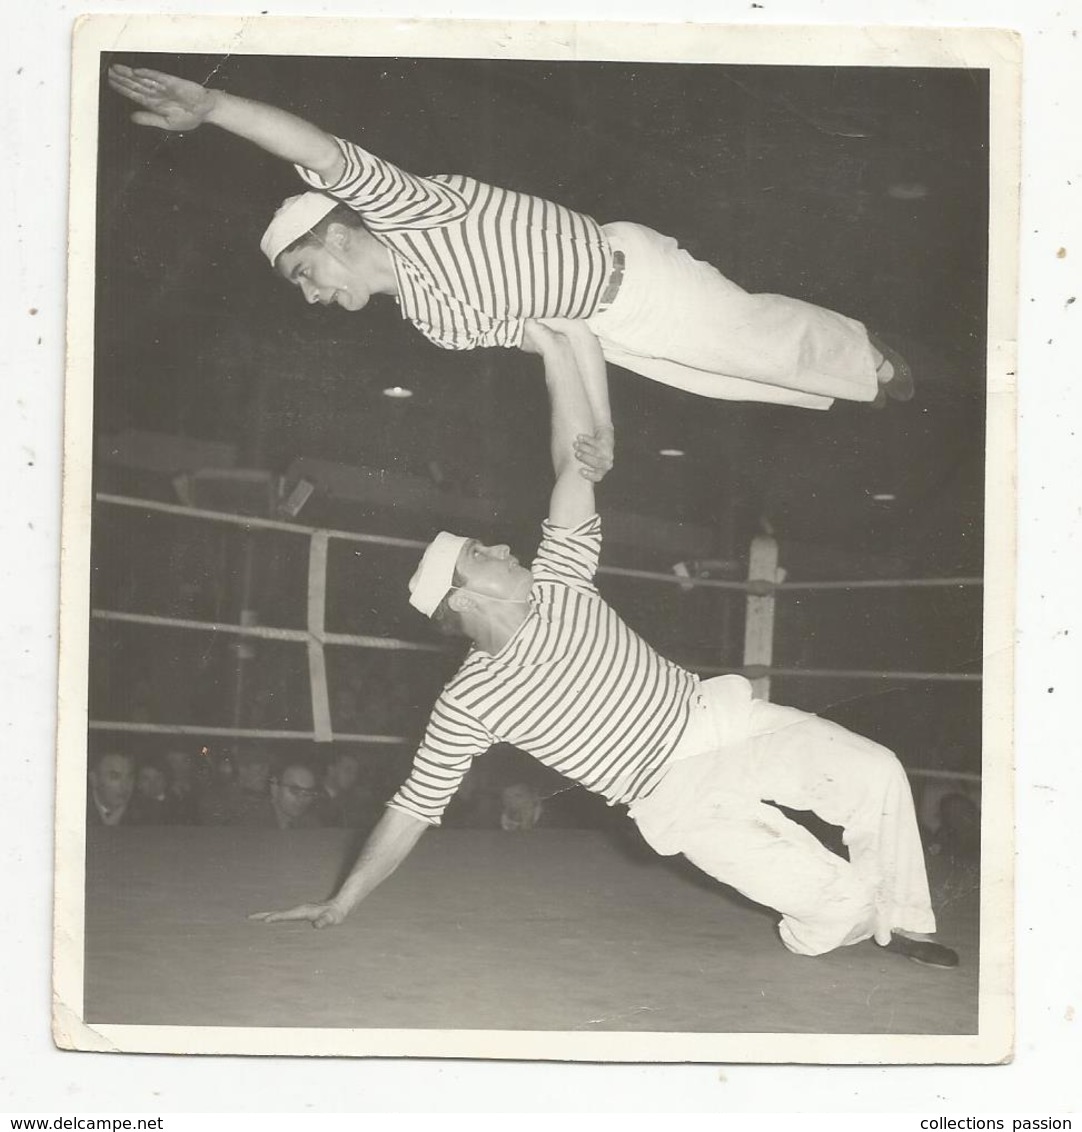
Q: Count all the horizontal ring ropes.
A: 3